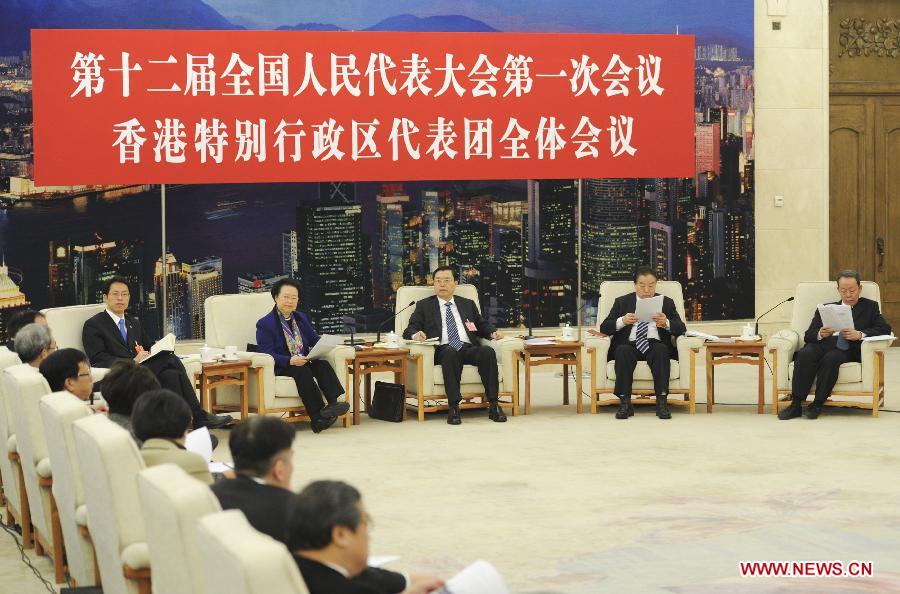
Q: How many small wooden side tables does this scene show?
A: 4